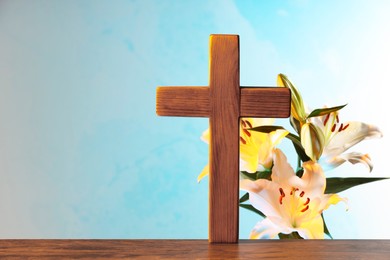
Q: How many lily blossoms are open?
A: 3